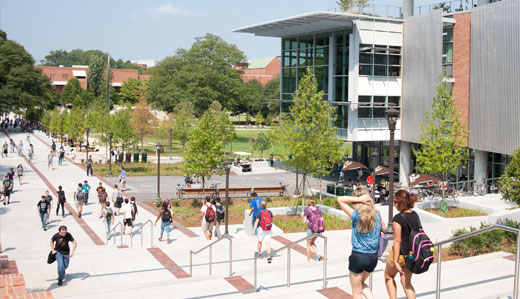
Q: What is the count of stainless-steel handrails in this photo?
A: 5